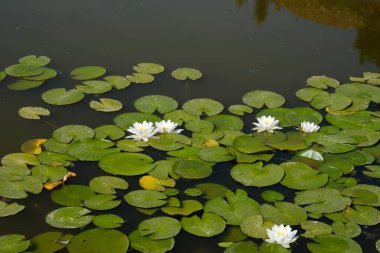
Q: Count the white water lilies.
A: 5